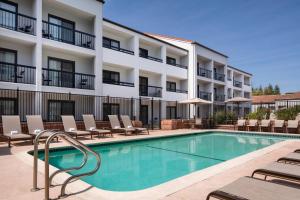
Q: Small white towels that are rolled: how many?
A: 6